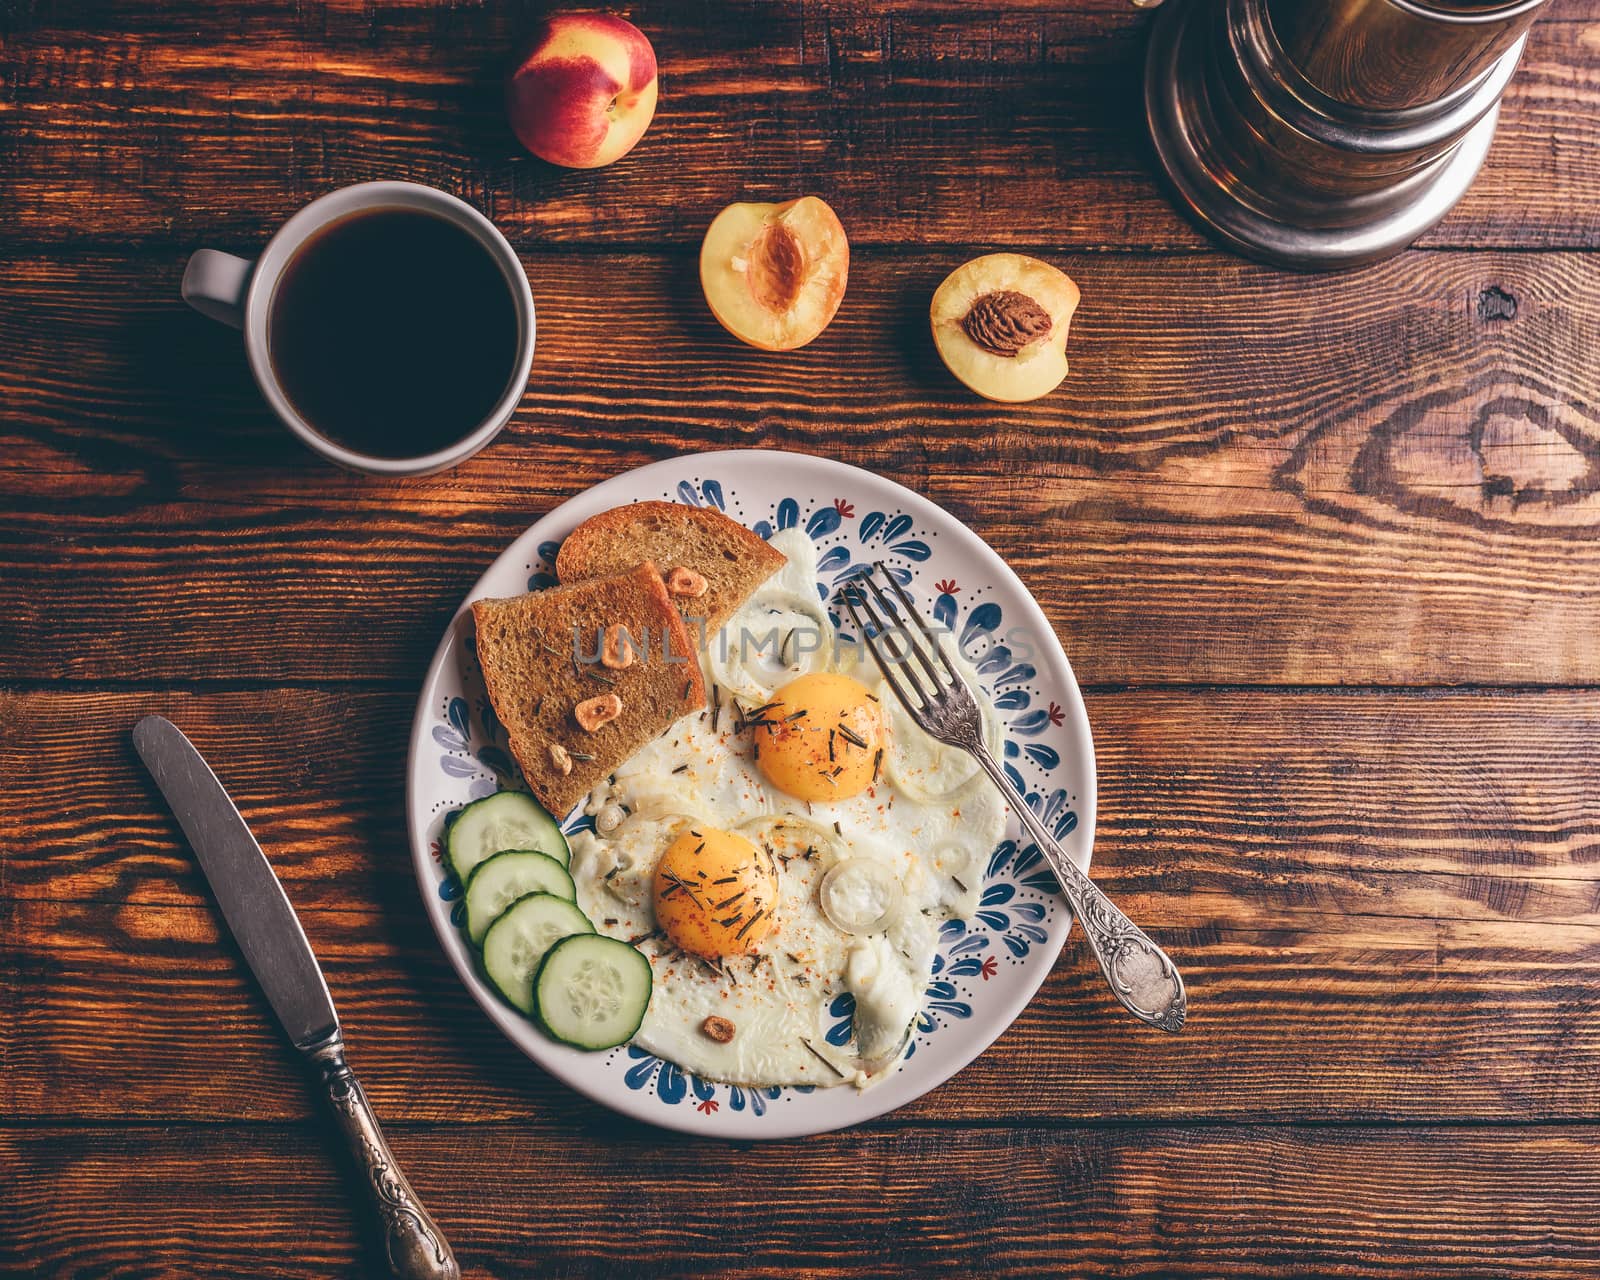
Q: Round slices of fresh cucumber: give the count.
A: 4